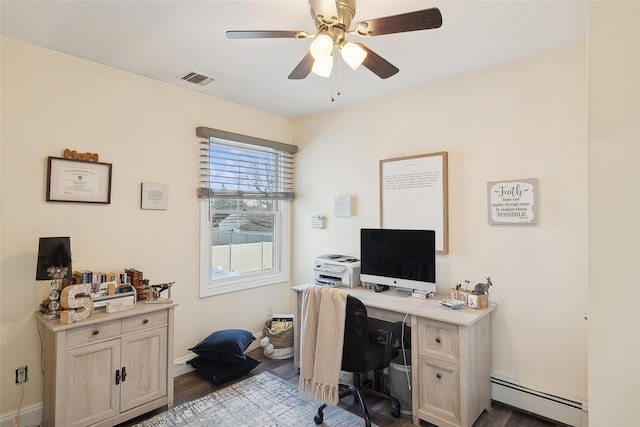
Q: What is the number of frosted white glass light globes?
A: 3